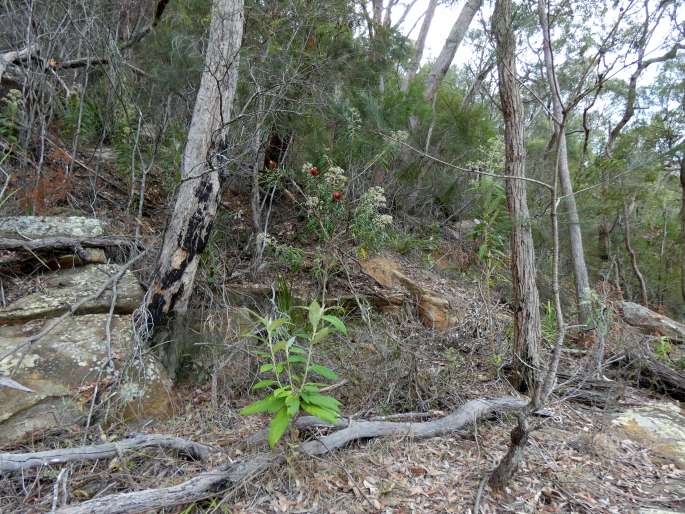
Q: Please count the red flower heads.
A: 2